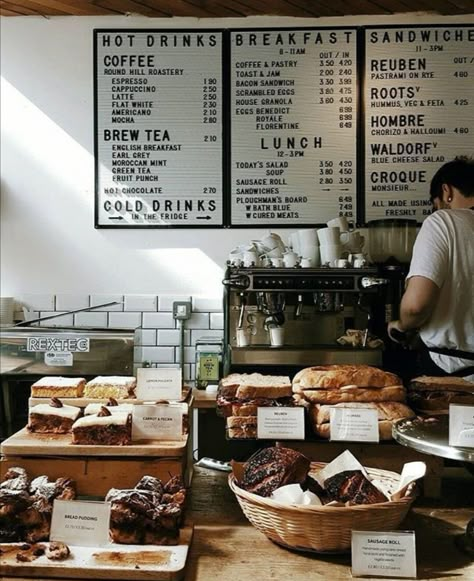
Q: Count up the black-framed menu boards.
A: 3